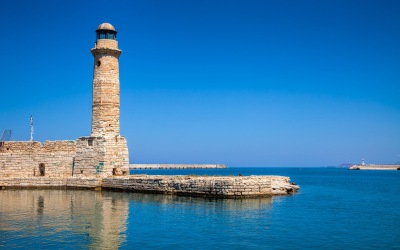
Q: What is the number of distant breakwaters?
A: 2